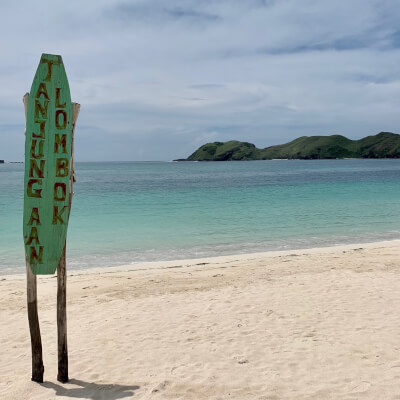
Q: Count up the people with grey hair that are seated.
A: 0